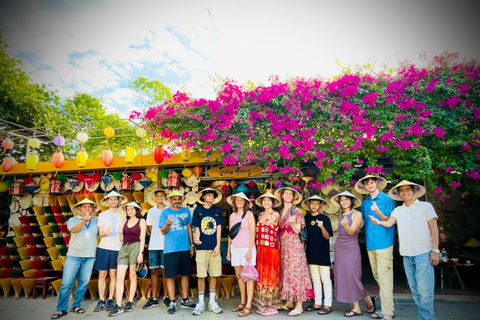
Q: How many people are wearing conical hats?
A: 13